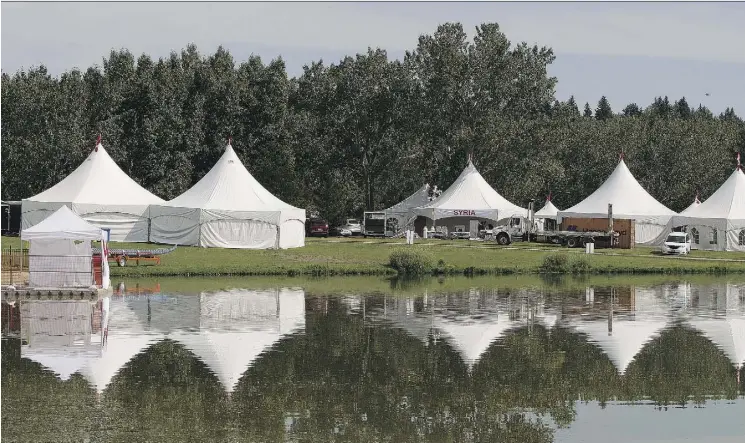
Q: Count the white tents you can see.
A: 9